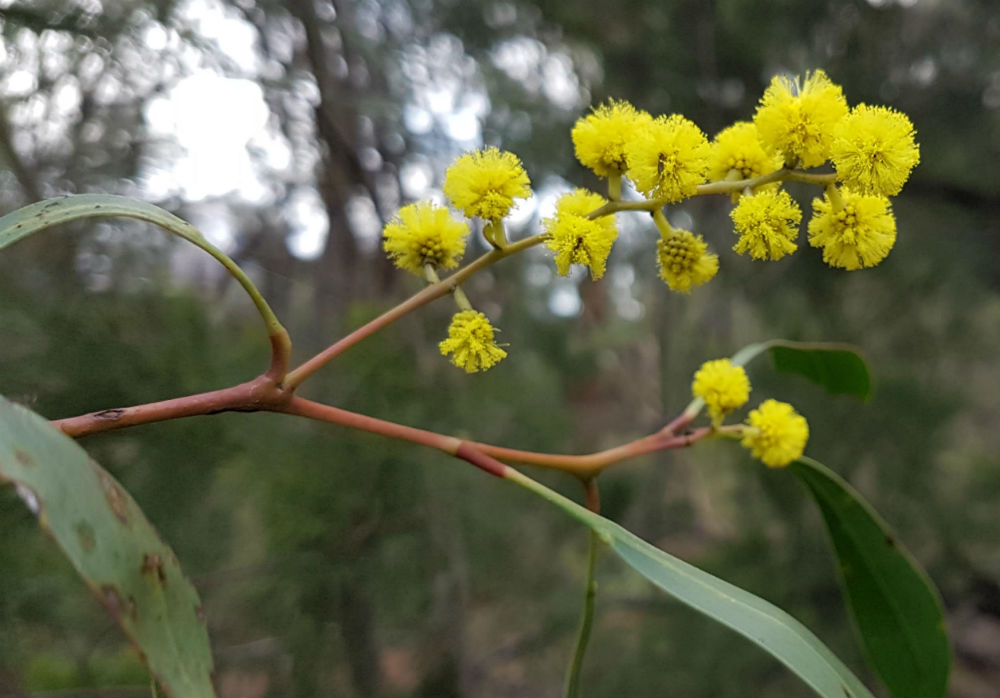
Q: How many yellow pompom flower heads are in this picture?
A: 15